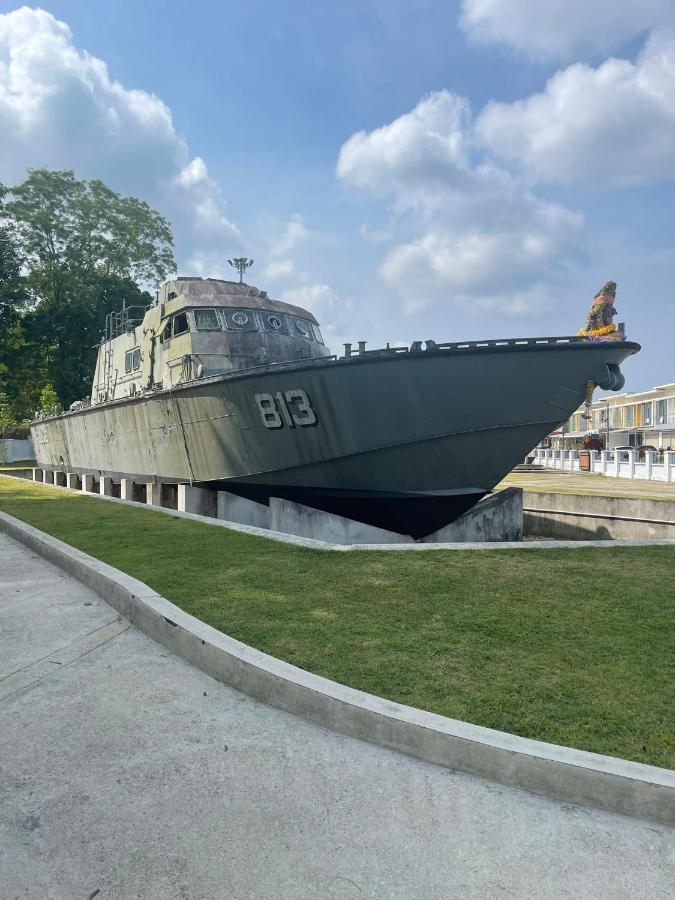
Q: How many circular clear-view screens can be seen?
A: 3